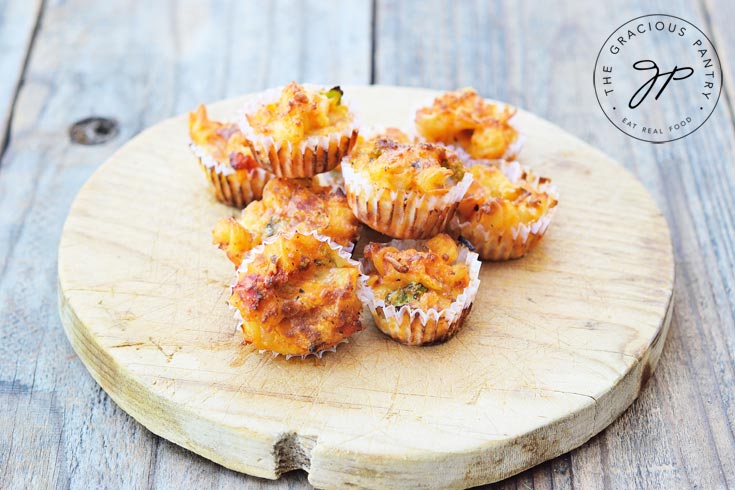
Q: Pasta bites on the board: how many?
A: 9